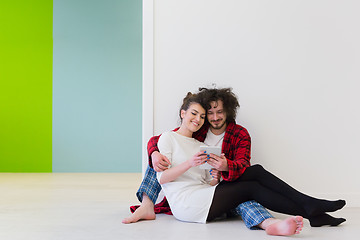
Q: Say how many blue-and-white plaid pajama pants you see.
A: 1